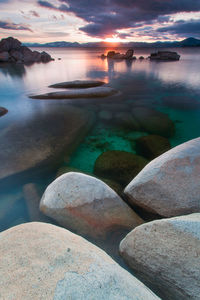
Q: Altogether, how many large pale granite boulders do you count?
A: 4